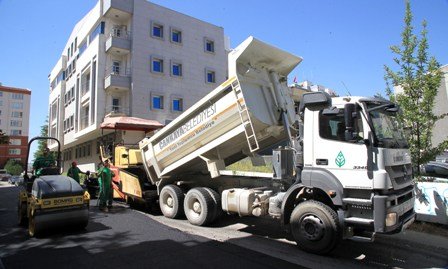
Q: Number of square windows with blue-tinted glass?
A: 8